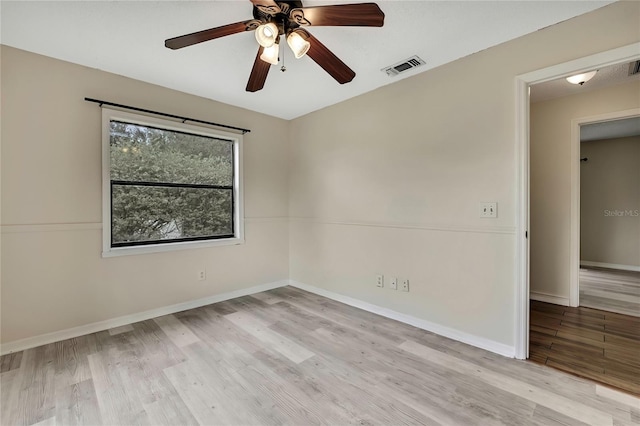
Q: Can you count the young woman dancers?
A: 0